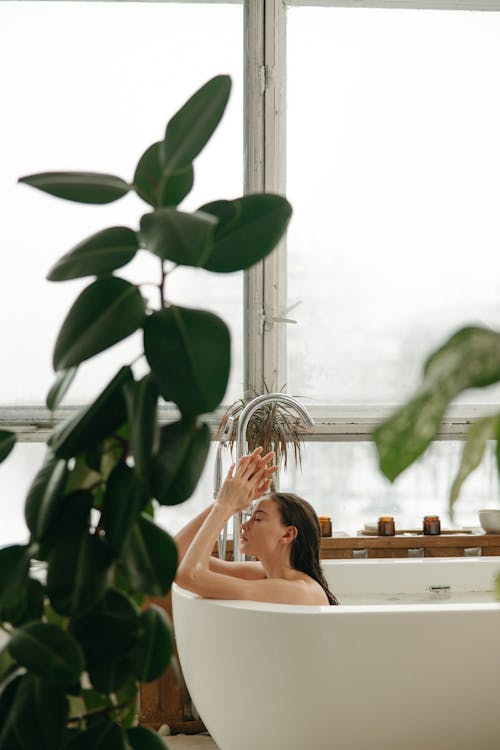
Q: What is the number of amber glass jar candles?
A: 3